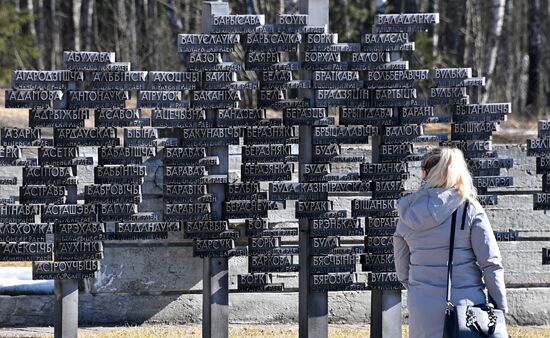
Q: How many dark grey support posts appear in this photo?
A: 4